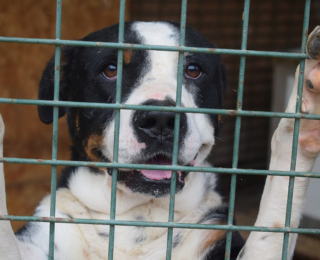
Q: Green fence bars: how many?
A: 9